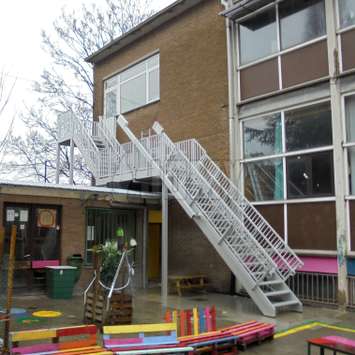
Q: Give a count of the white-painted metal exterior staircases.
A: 1